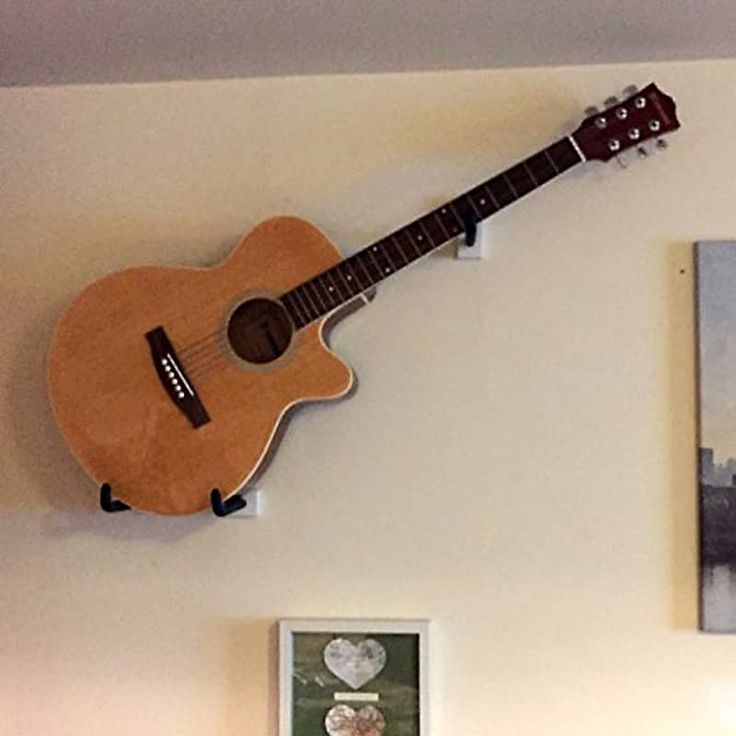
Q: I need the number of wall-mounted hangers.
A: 3